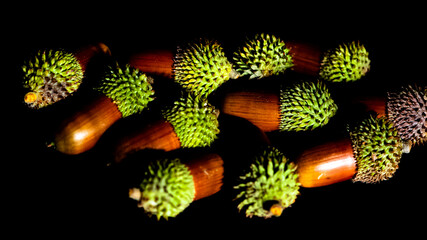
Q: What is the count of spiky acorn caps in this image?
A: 11